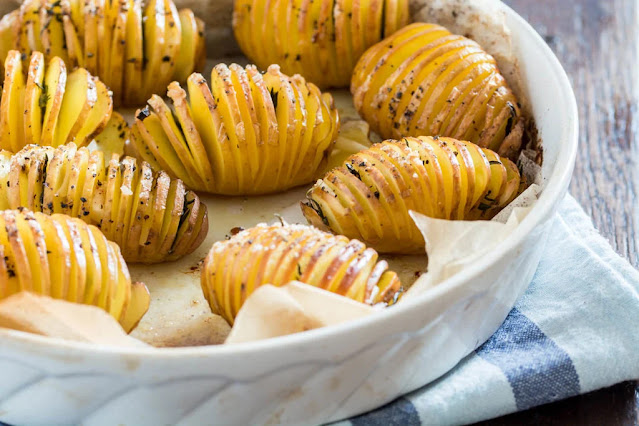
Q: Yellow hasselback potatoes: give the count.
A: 9